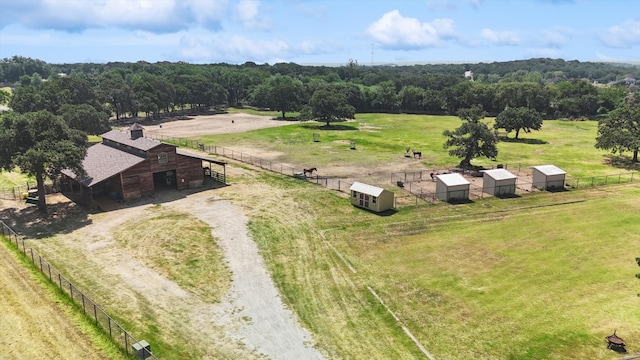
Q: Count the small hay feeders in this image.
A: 3